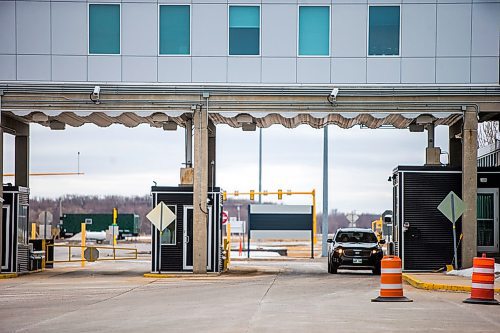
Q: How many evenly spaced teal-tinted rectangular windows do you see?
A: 5